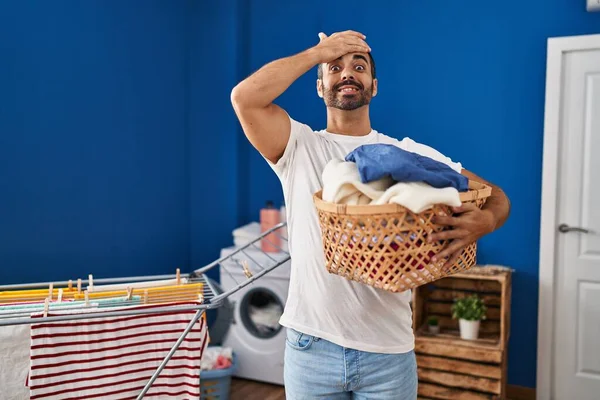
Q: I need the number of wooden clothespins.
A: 10